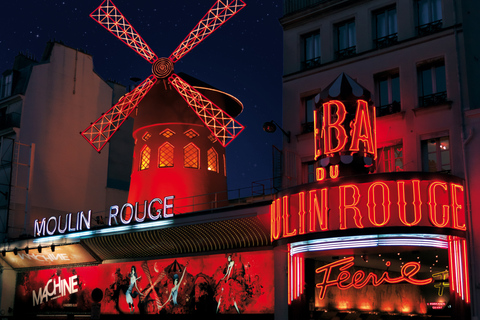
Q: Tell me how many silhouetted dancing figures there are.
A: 3